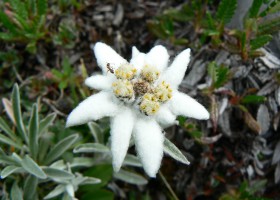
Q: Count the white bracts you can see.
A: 10